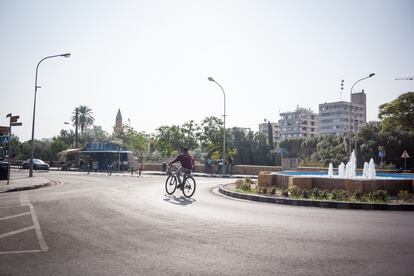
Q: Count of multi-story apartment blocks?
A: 3